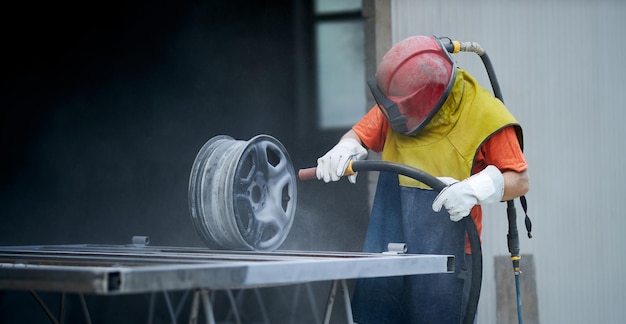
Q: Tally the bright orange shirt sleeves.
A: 2